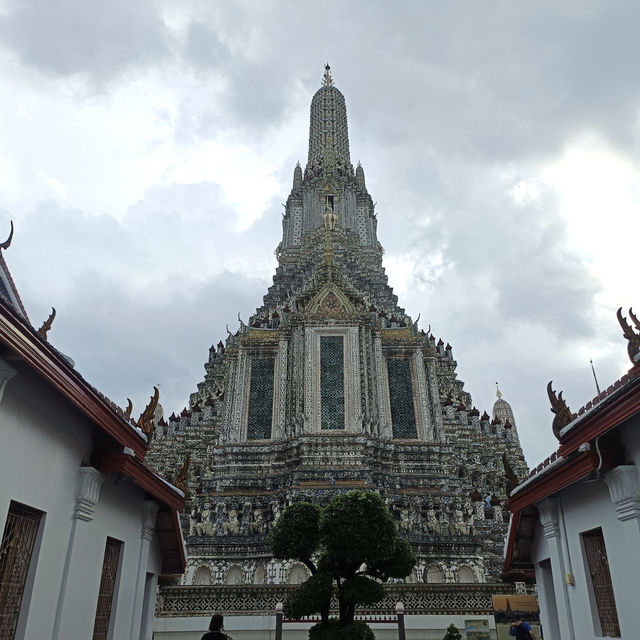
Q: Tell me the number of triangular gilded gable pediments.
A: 1